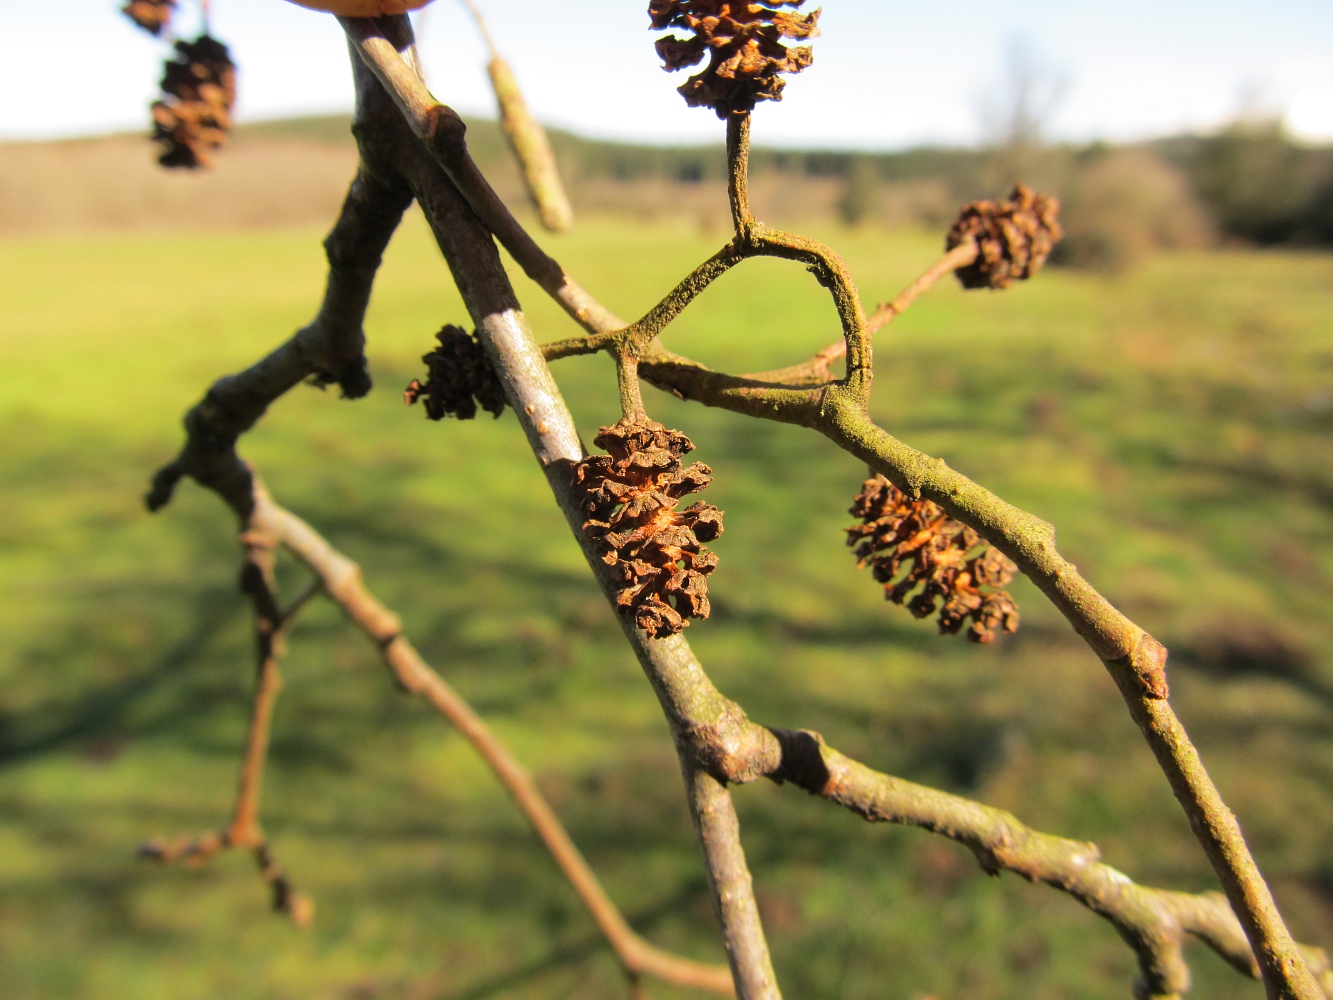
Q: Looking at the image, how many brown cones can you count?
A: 7